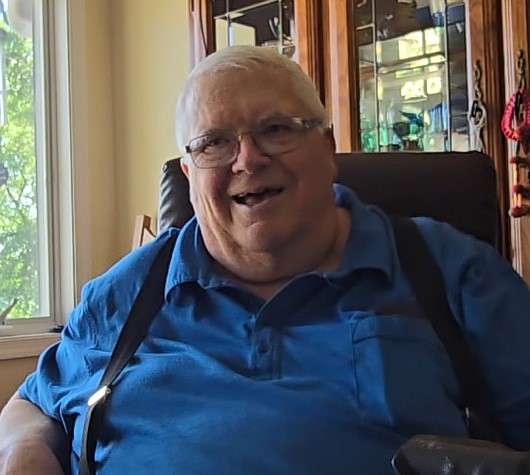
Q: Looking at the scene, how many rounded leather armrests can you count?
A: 1